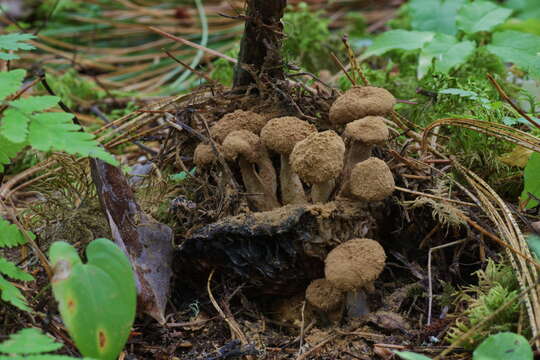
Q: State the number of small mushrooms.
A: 10